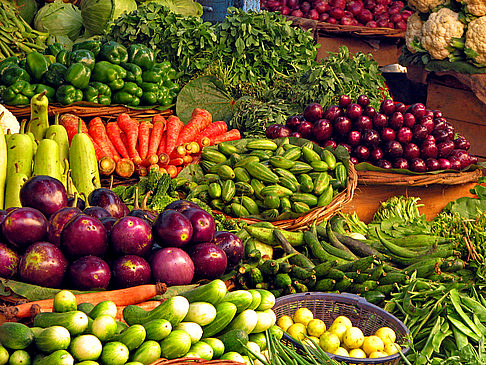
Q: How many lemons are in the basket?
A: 15